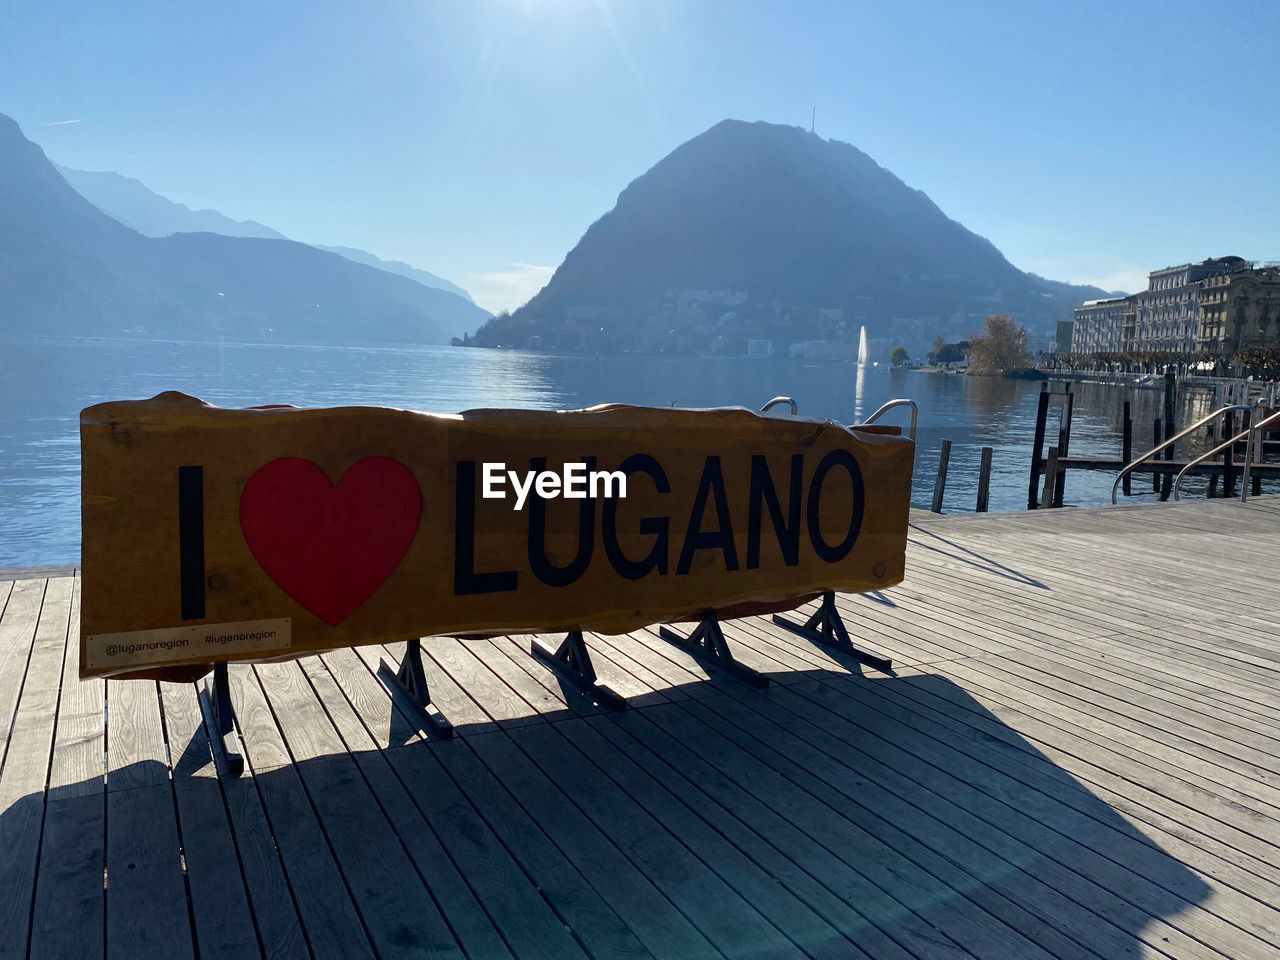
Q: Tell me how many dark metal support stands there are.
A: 5